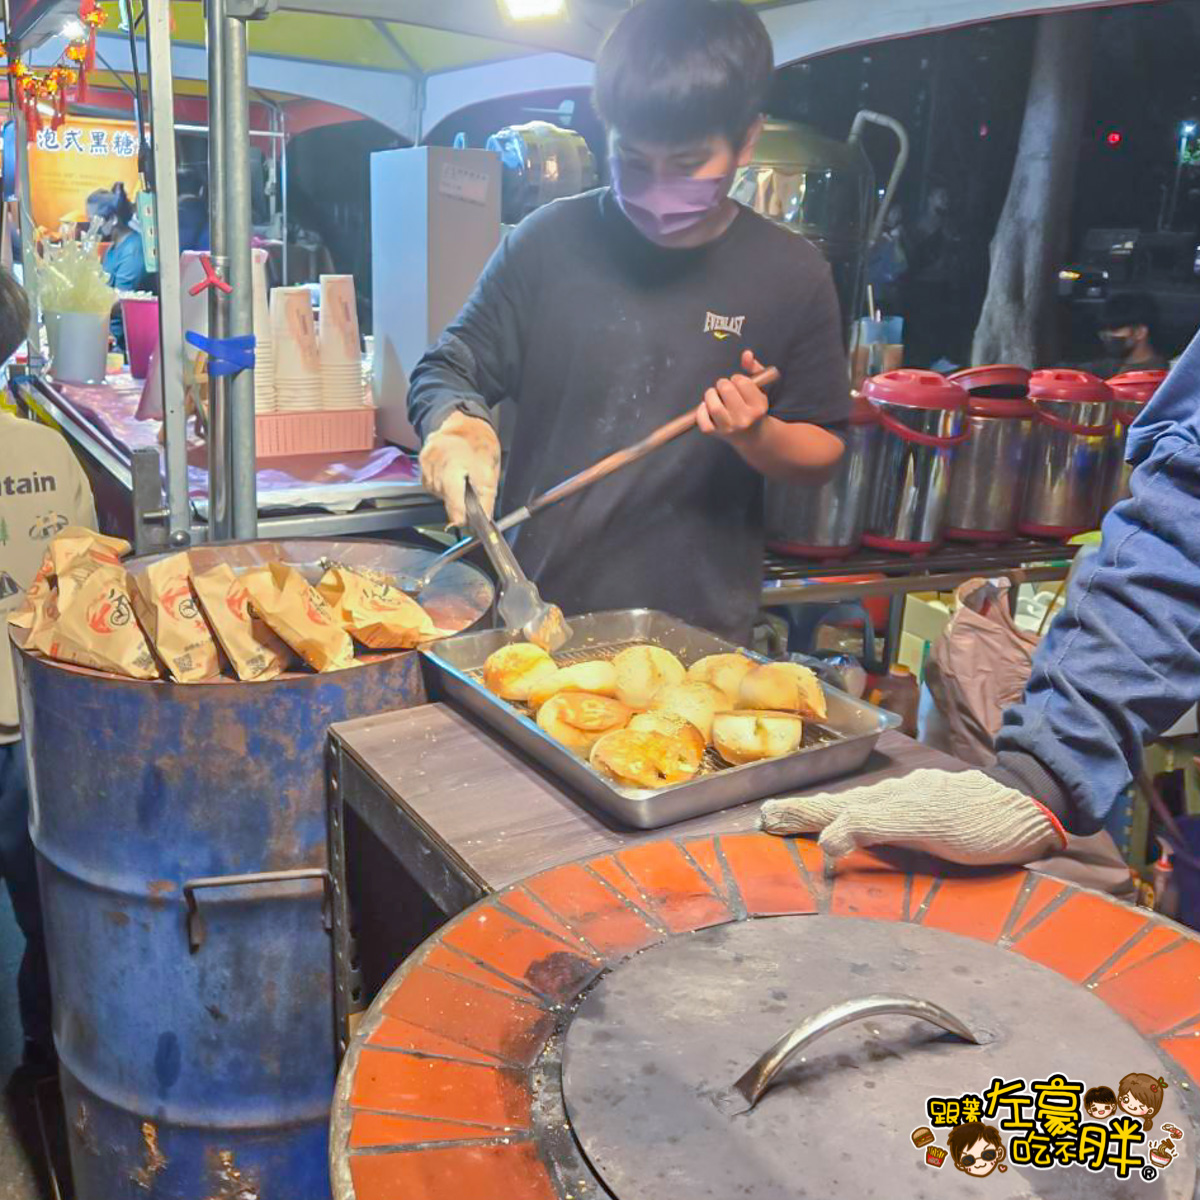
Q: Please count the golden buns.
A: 10